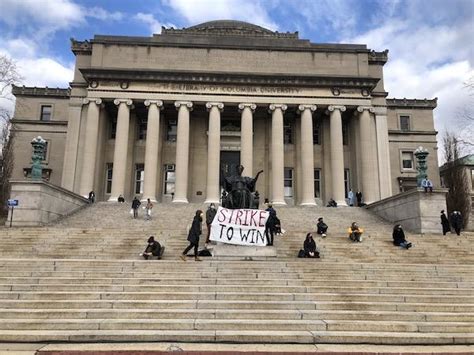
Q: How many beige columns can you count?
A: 10